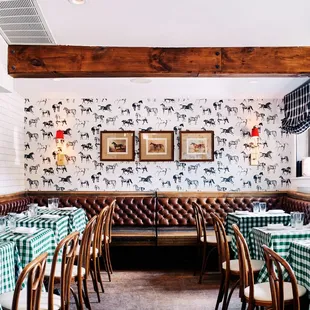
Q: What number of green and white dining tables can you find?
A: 7